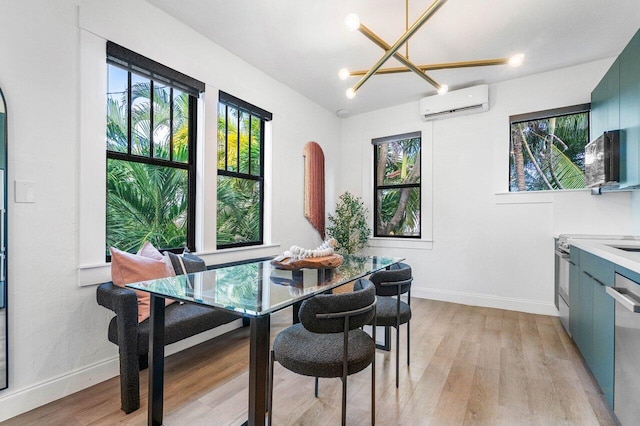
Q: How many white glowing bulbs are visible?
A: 5